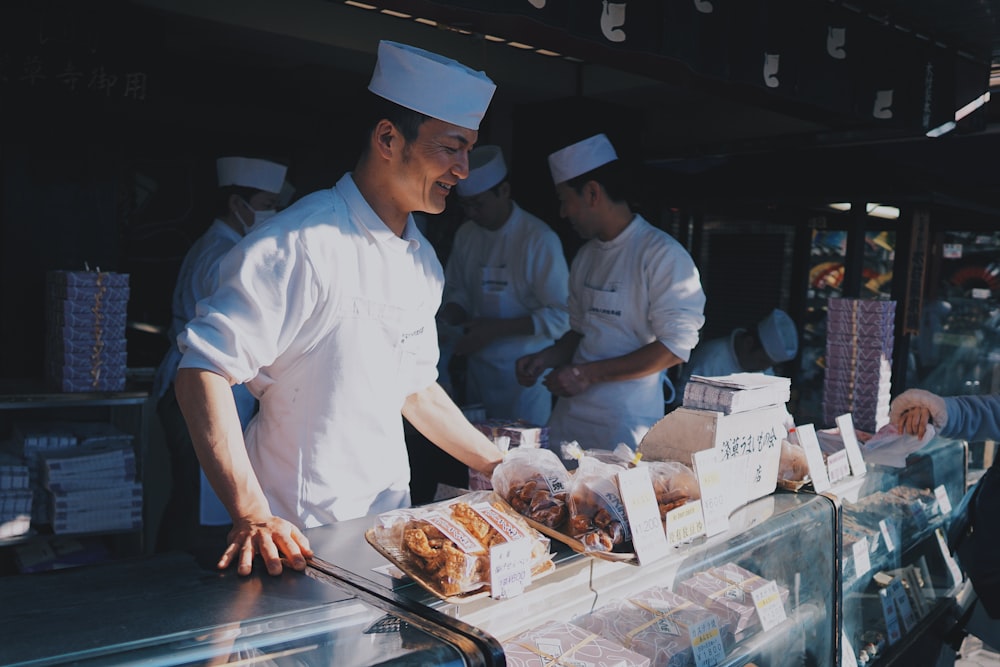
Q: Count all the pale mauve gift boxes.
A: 3